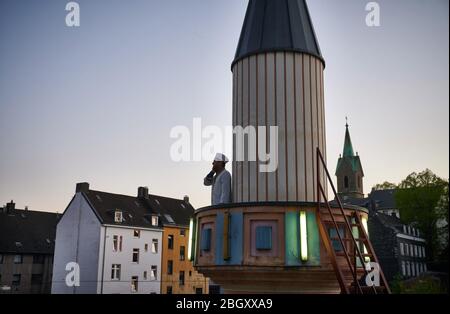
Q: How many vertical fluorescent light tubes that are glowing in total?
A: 3